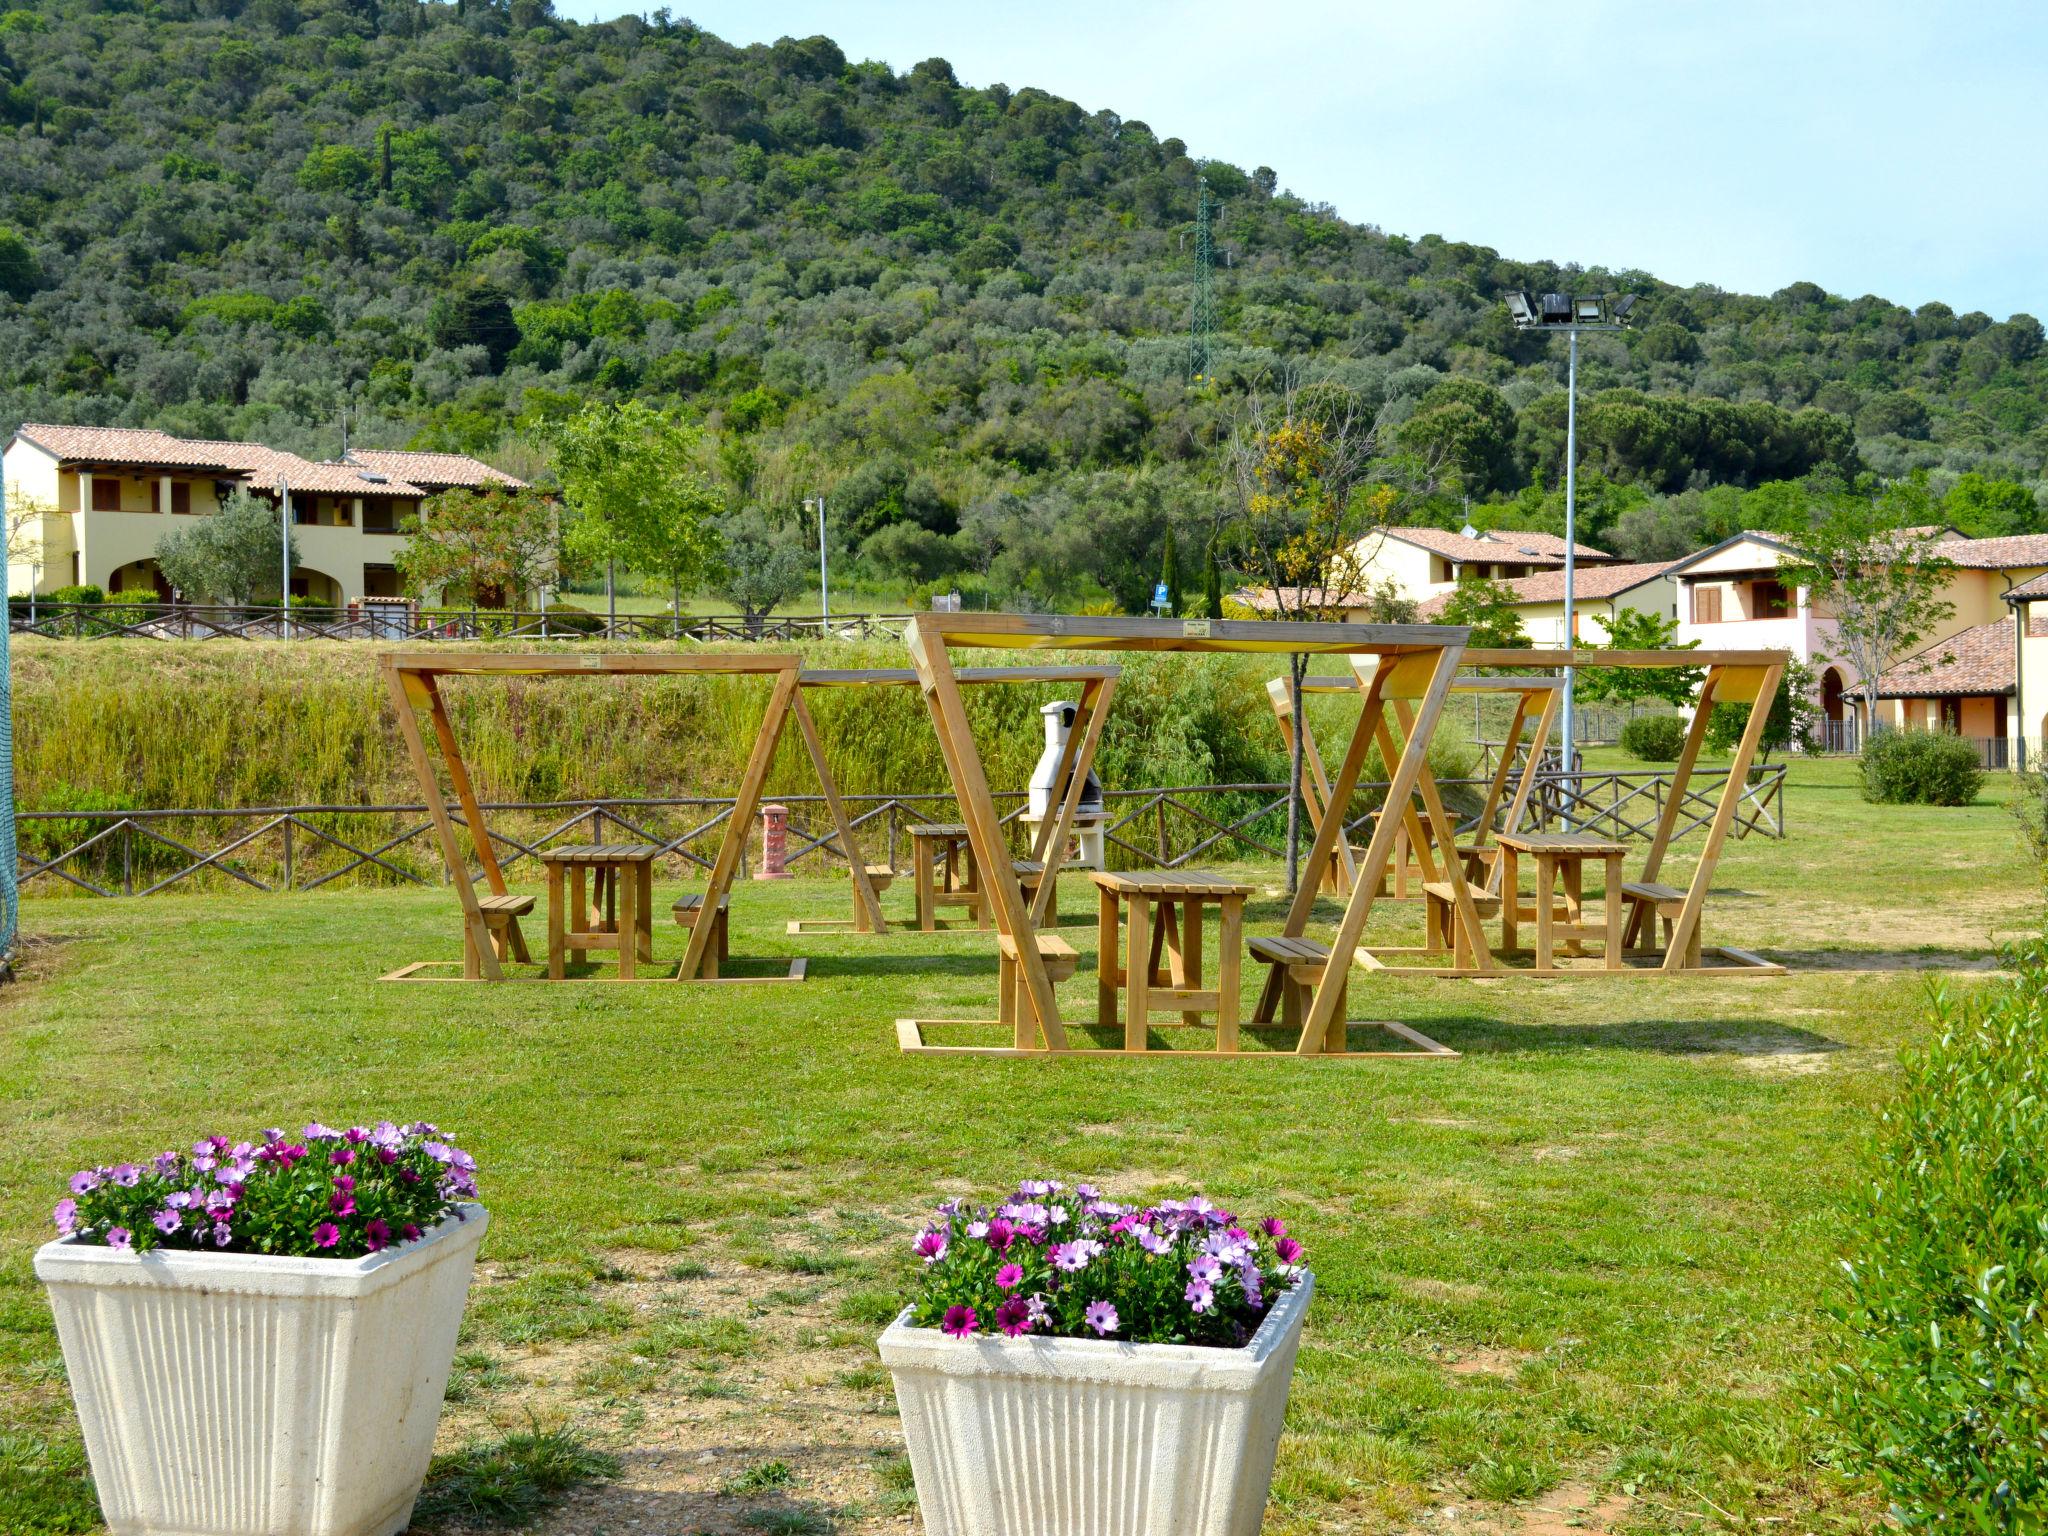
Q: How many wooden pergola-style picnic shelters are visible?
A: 5